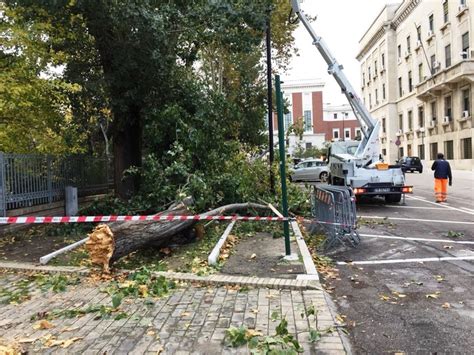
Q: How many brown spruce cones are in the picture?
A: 0